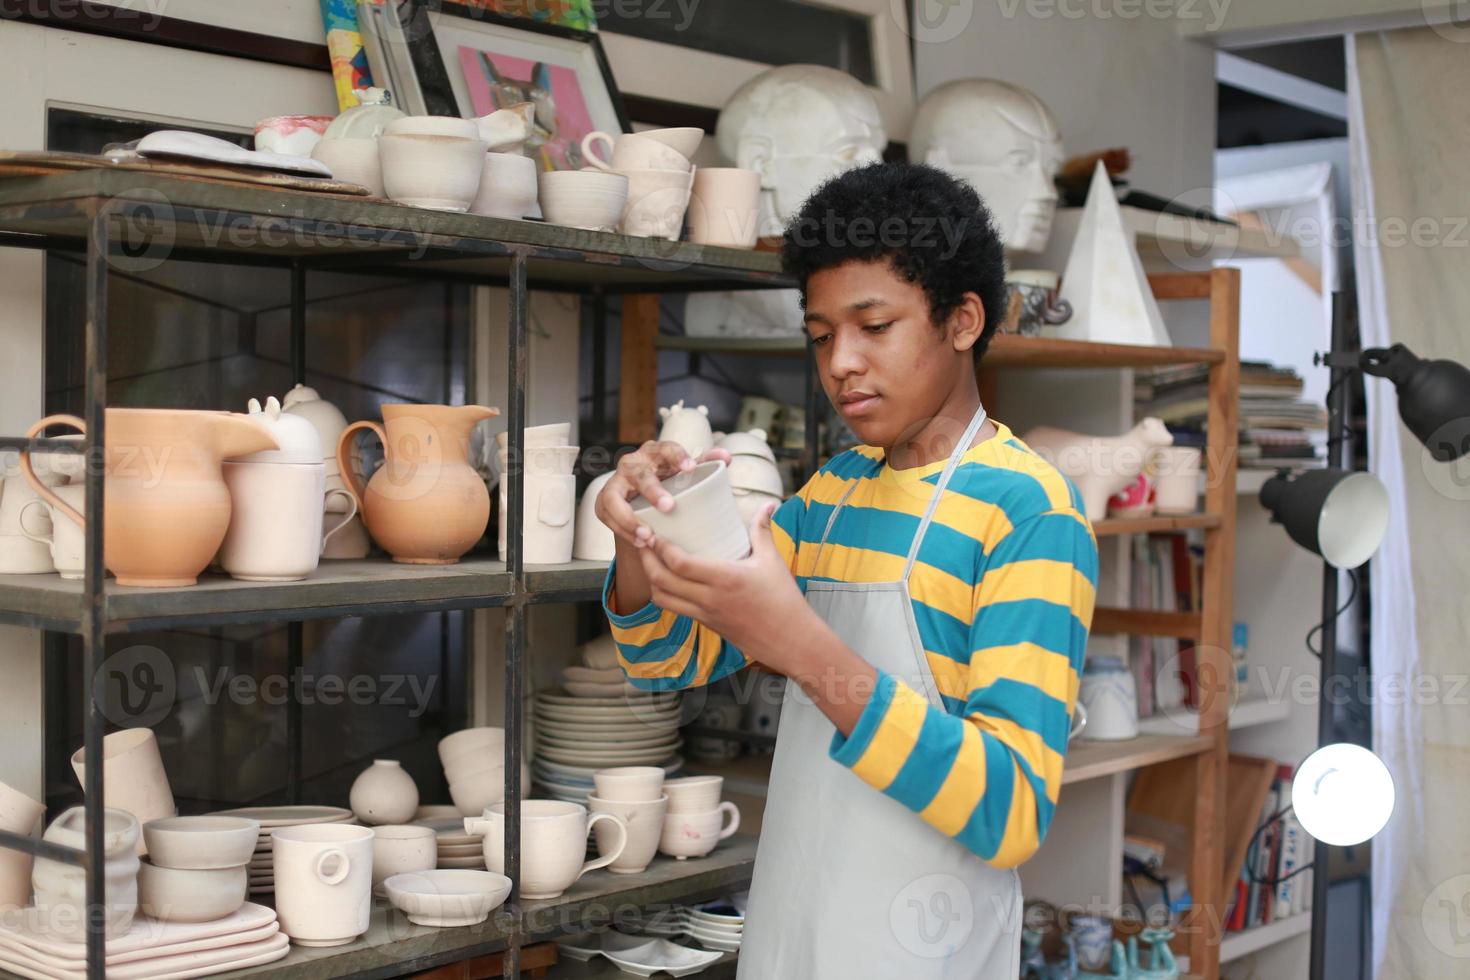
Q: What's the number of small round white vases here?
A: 1